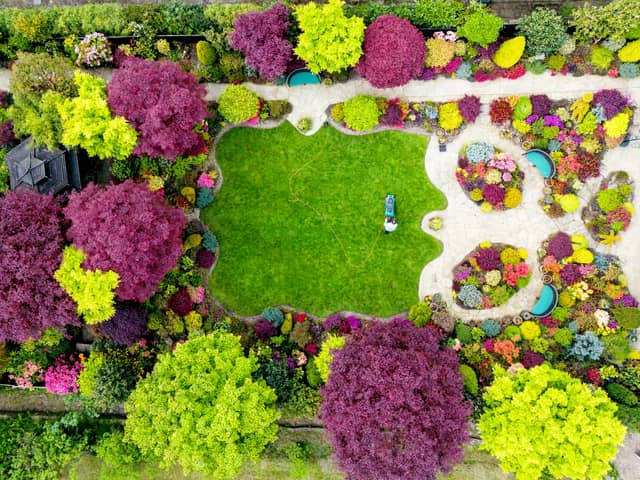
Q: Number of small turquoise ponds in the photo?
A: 3